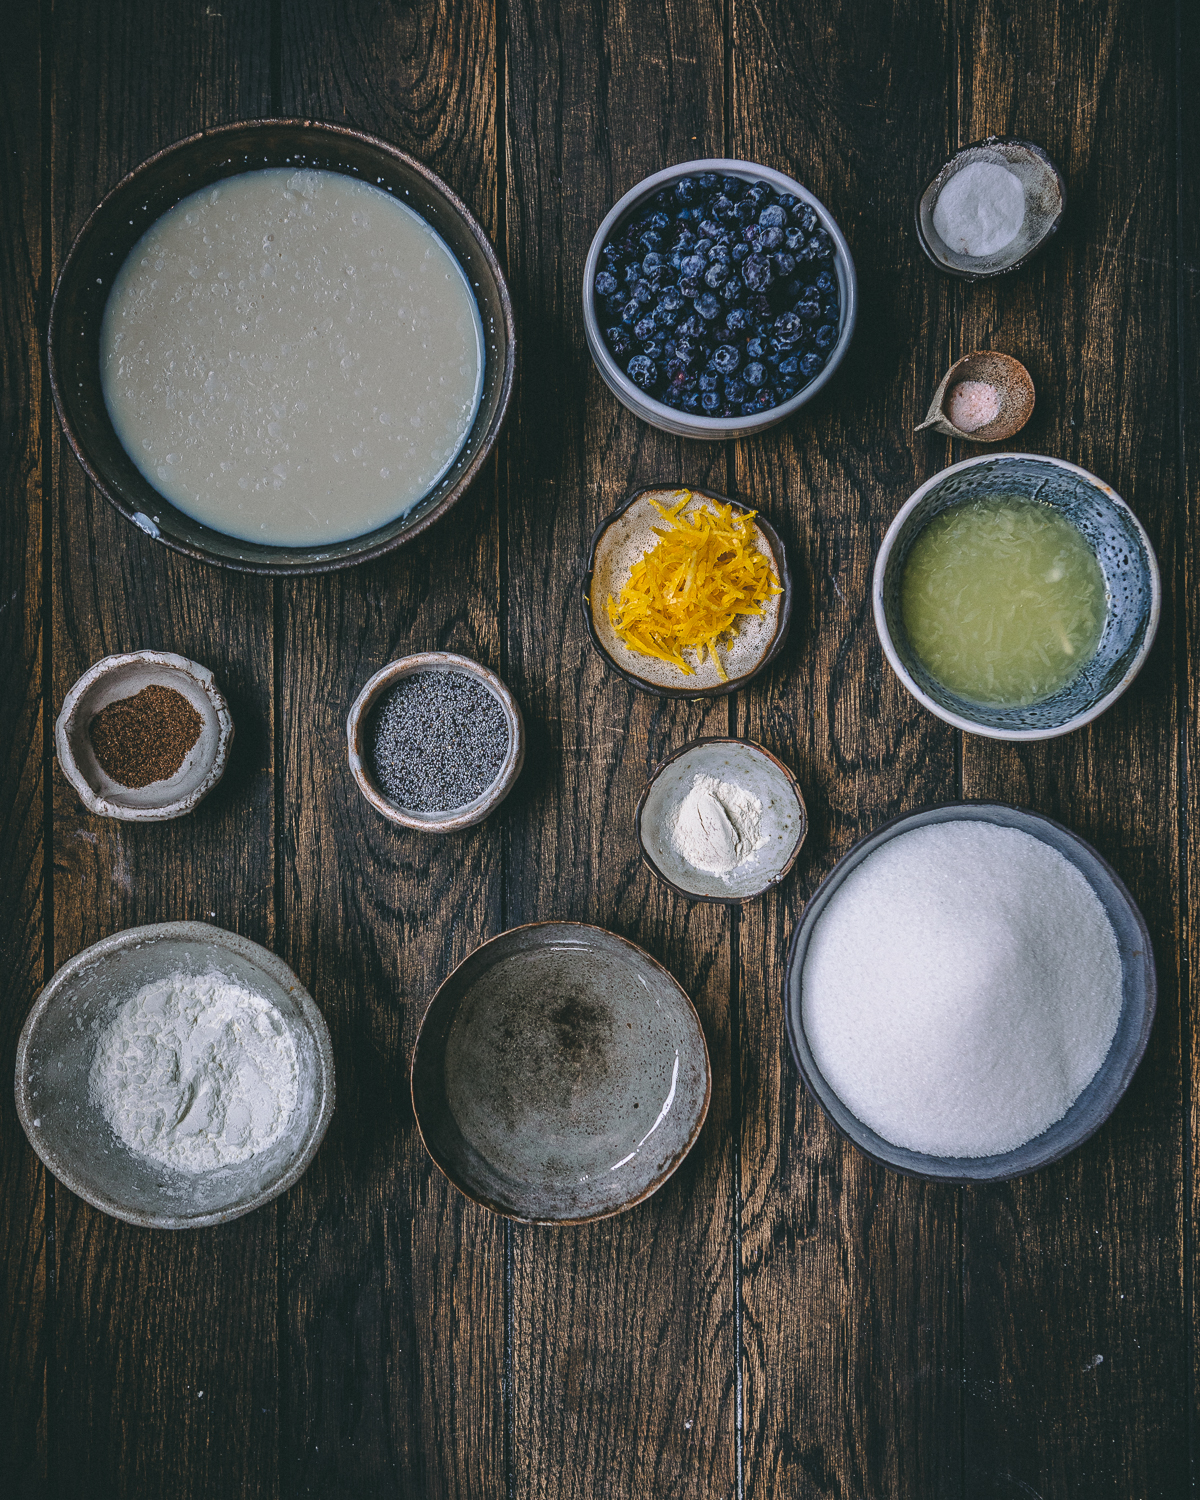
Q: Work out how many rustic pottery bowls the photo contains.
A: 12